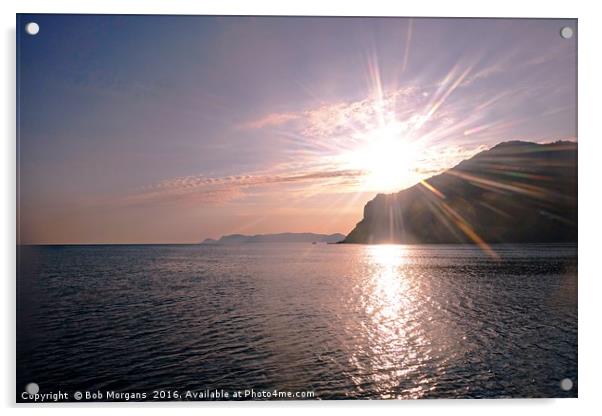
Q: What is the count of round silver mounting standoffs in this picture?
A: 4